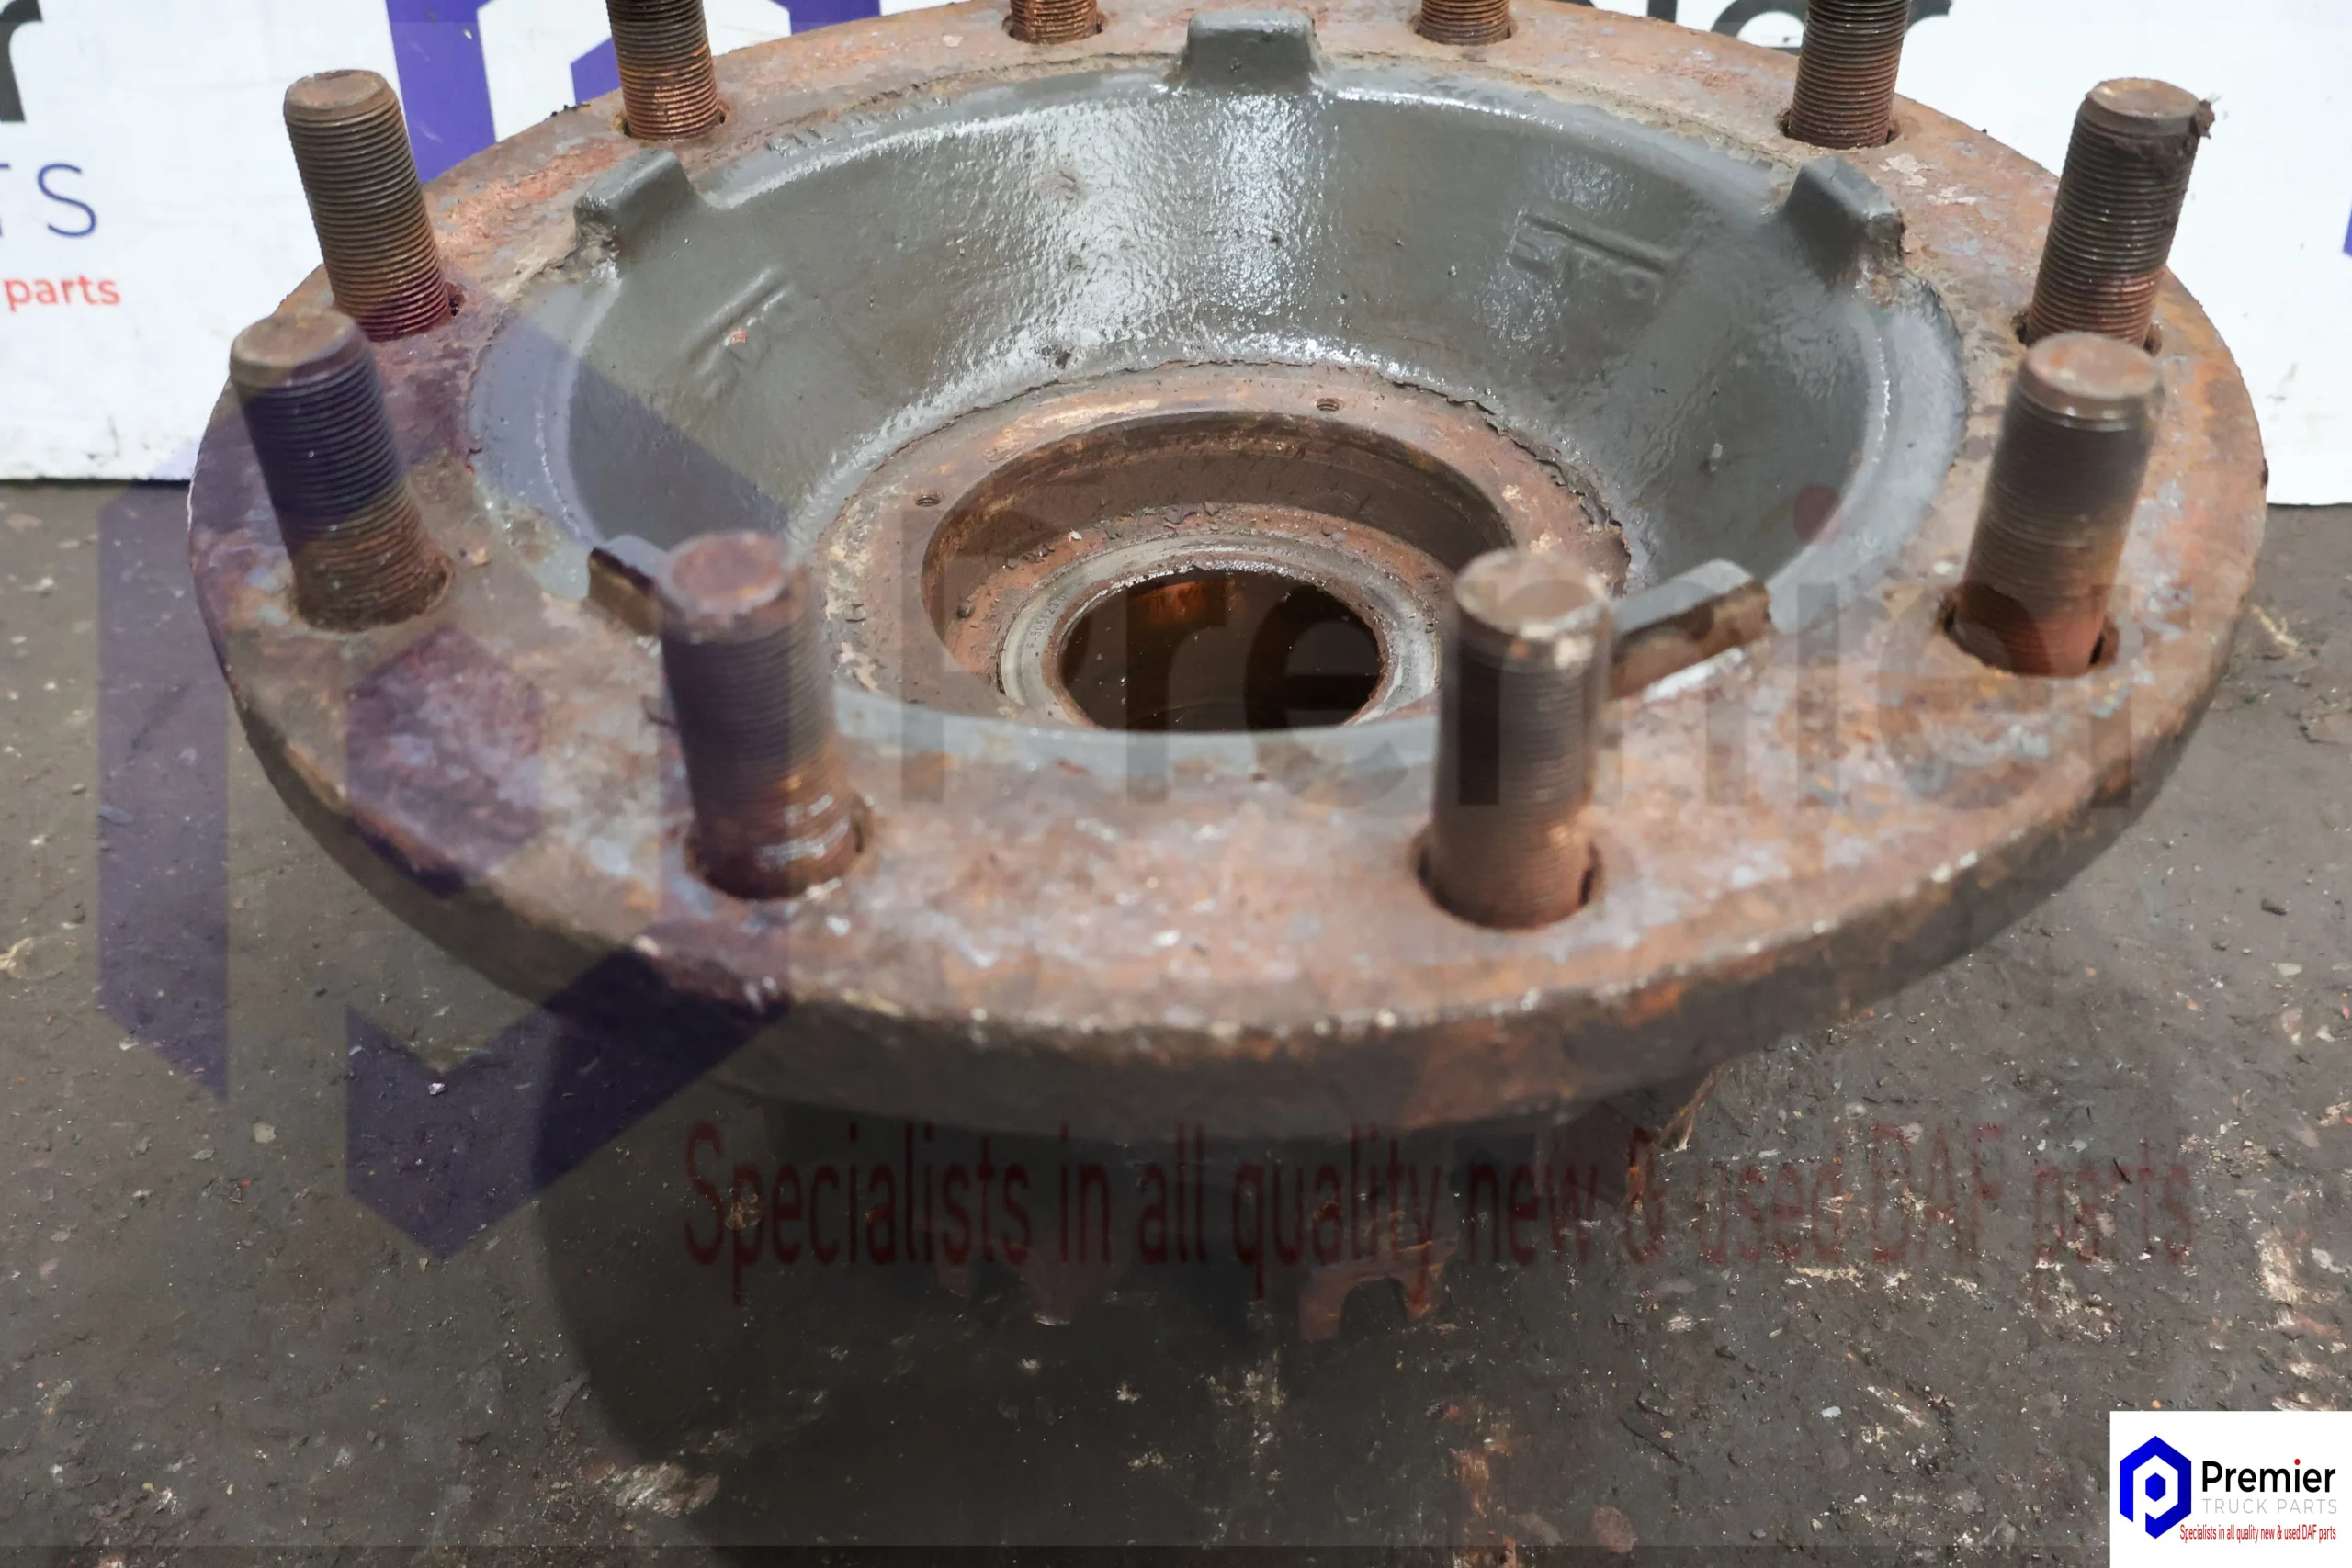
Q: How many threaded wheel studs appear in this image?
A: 10